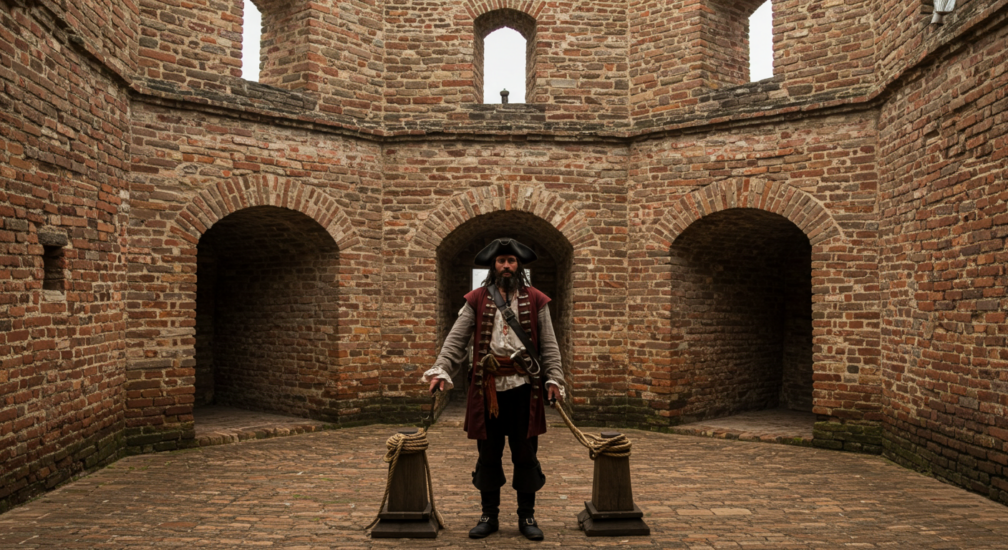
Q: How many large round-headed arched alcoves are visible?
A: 3